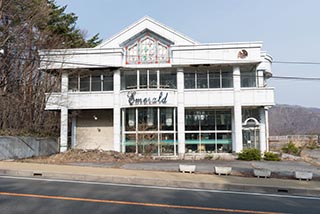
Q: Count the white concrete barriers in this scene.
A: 4